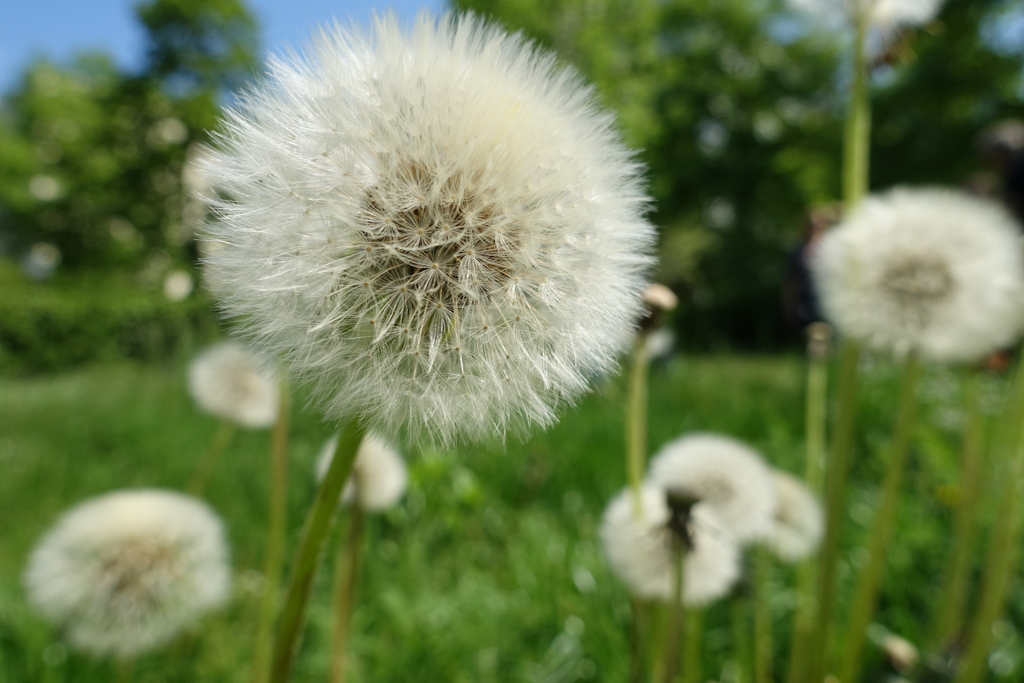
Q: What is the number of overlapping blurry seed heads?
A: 3